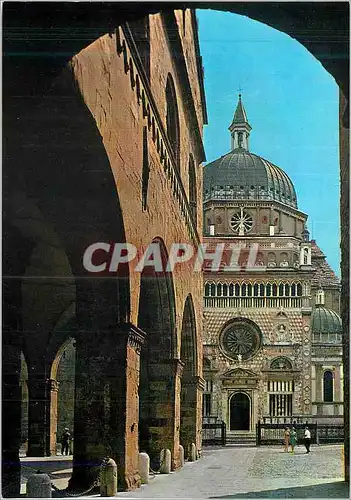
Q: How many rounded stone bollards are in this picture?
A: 6